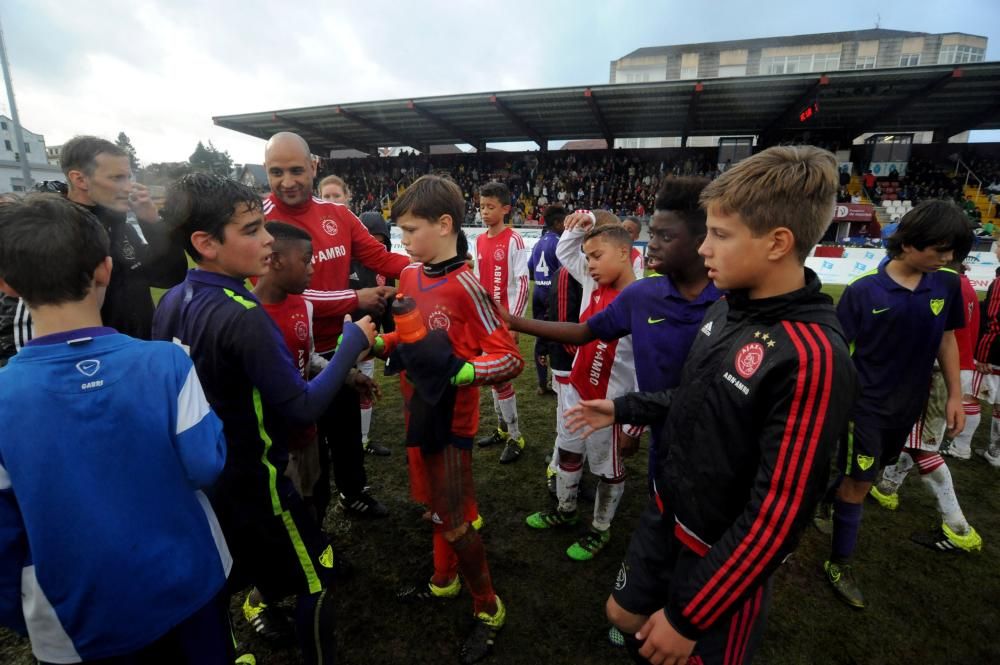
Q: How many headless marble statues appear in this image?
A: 0